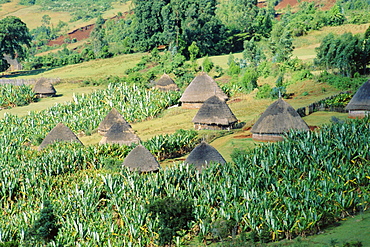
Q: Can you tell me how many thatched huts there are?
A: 11